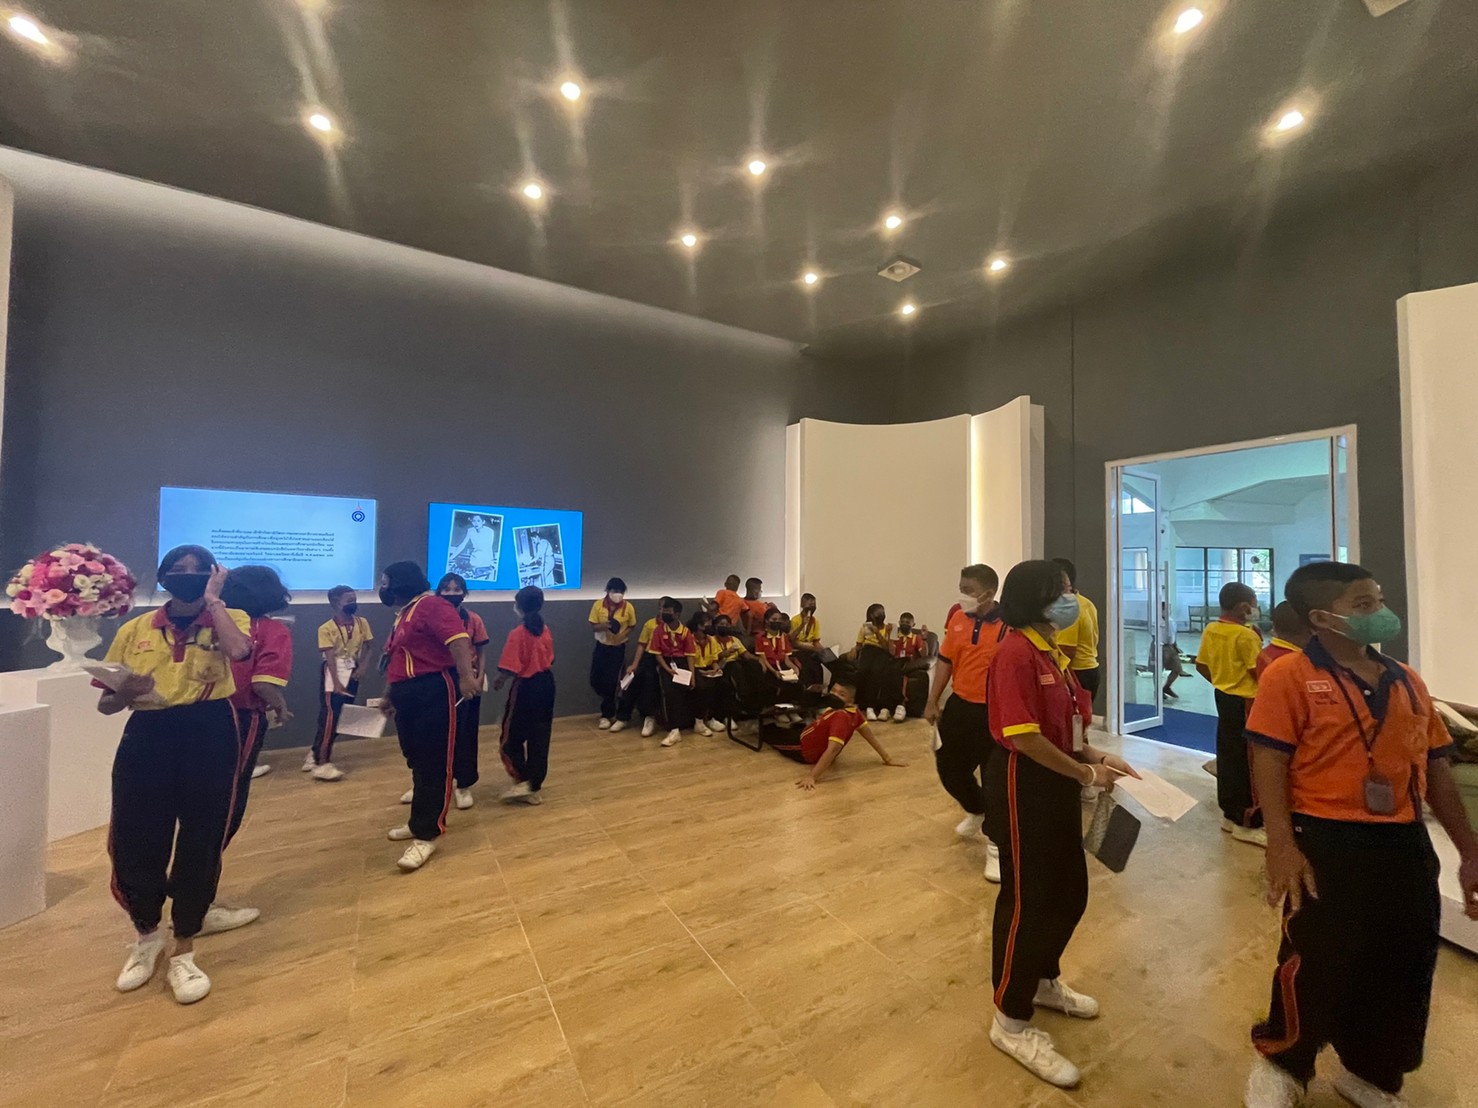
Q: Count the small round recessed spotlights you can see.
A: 12